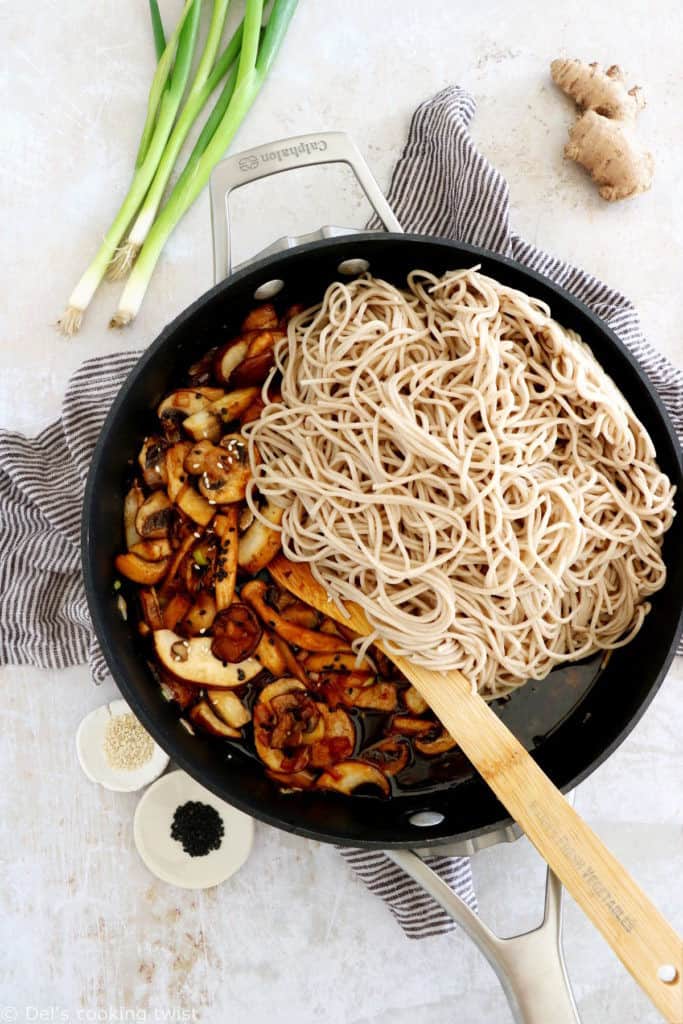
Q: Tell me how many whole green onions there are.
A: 3